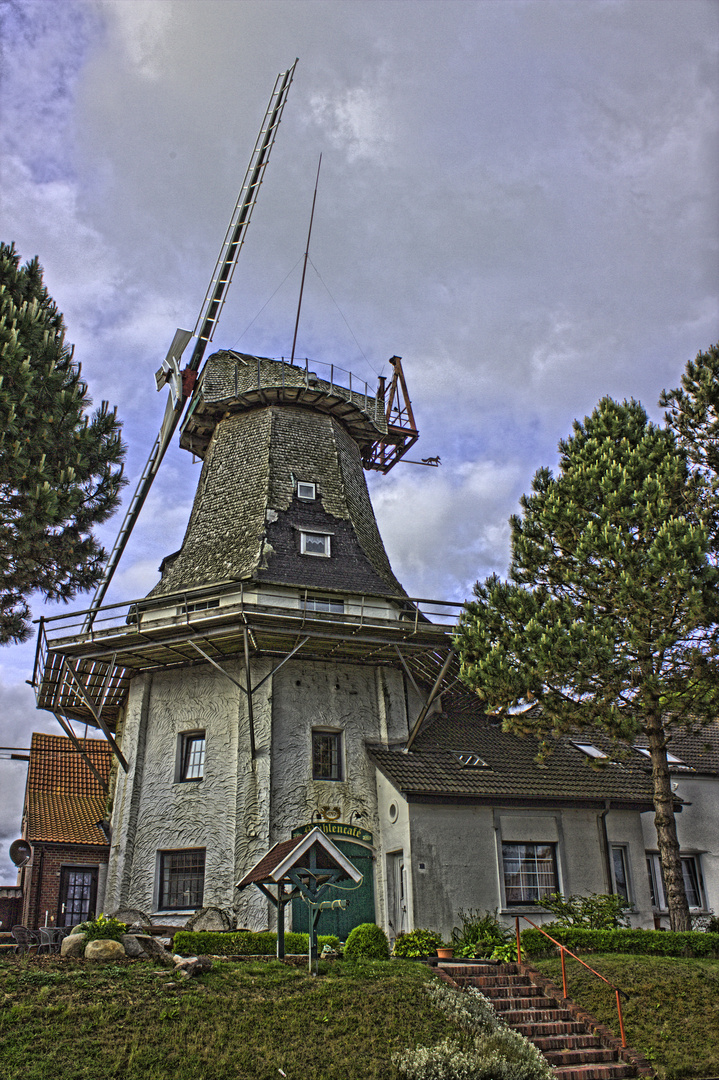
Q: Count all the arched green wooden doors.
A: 1